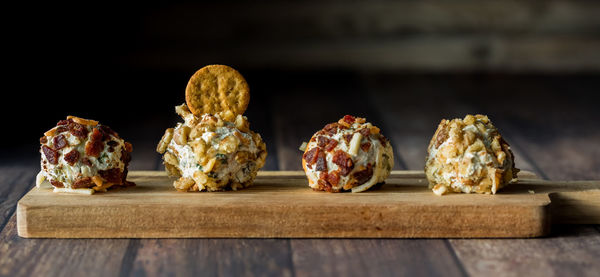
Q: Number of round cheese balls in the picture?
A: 4